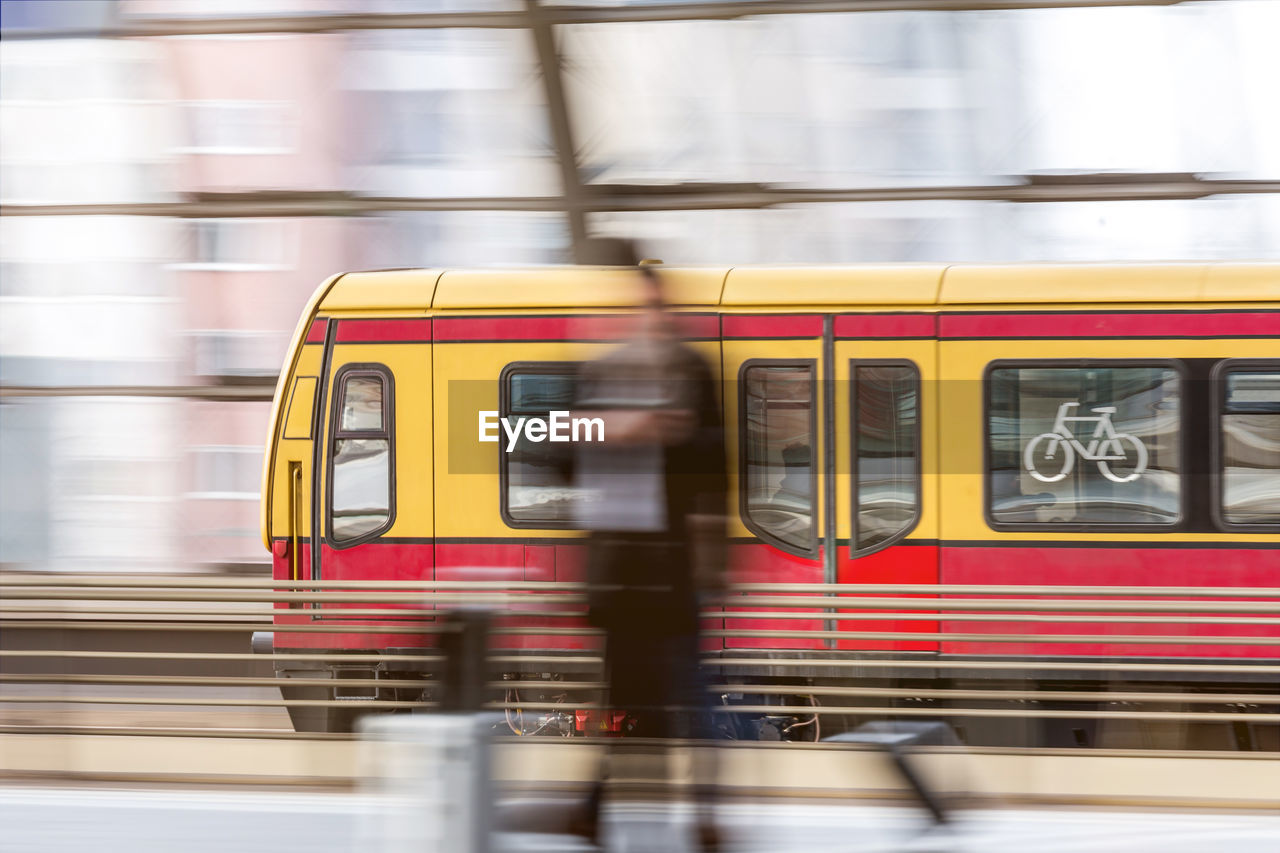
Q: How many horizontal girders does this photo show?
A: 3